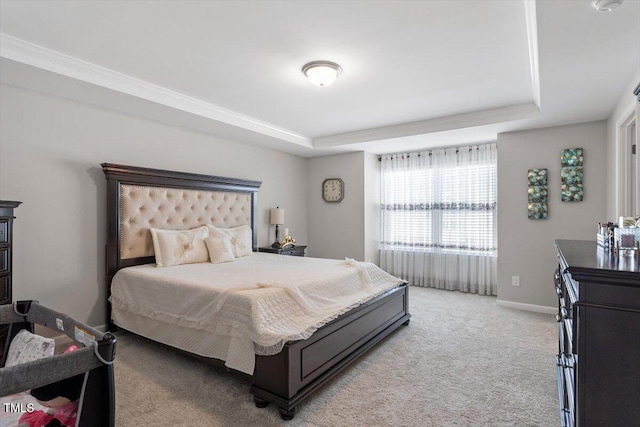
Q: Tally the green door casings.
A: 0